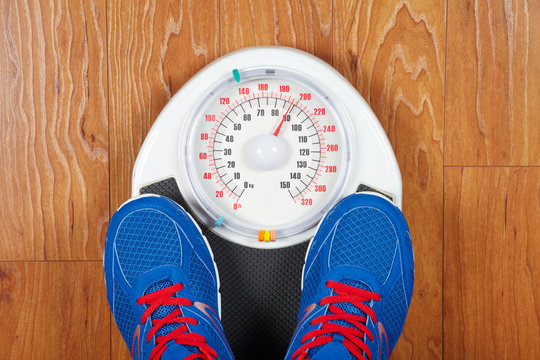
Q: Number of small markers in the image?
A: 5